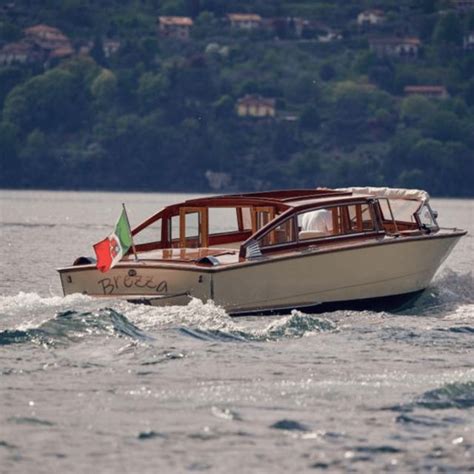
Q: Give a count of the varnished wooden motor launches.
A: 1